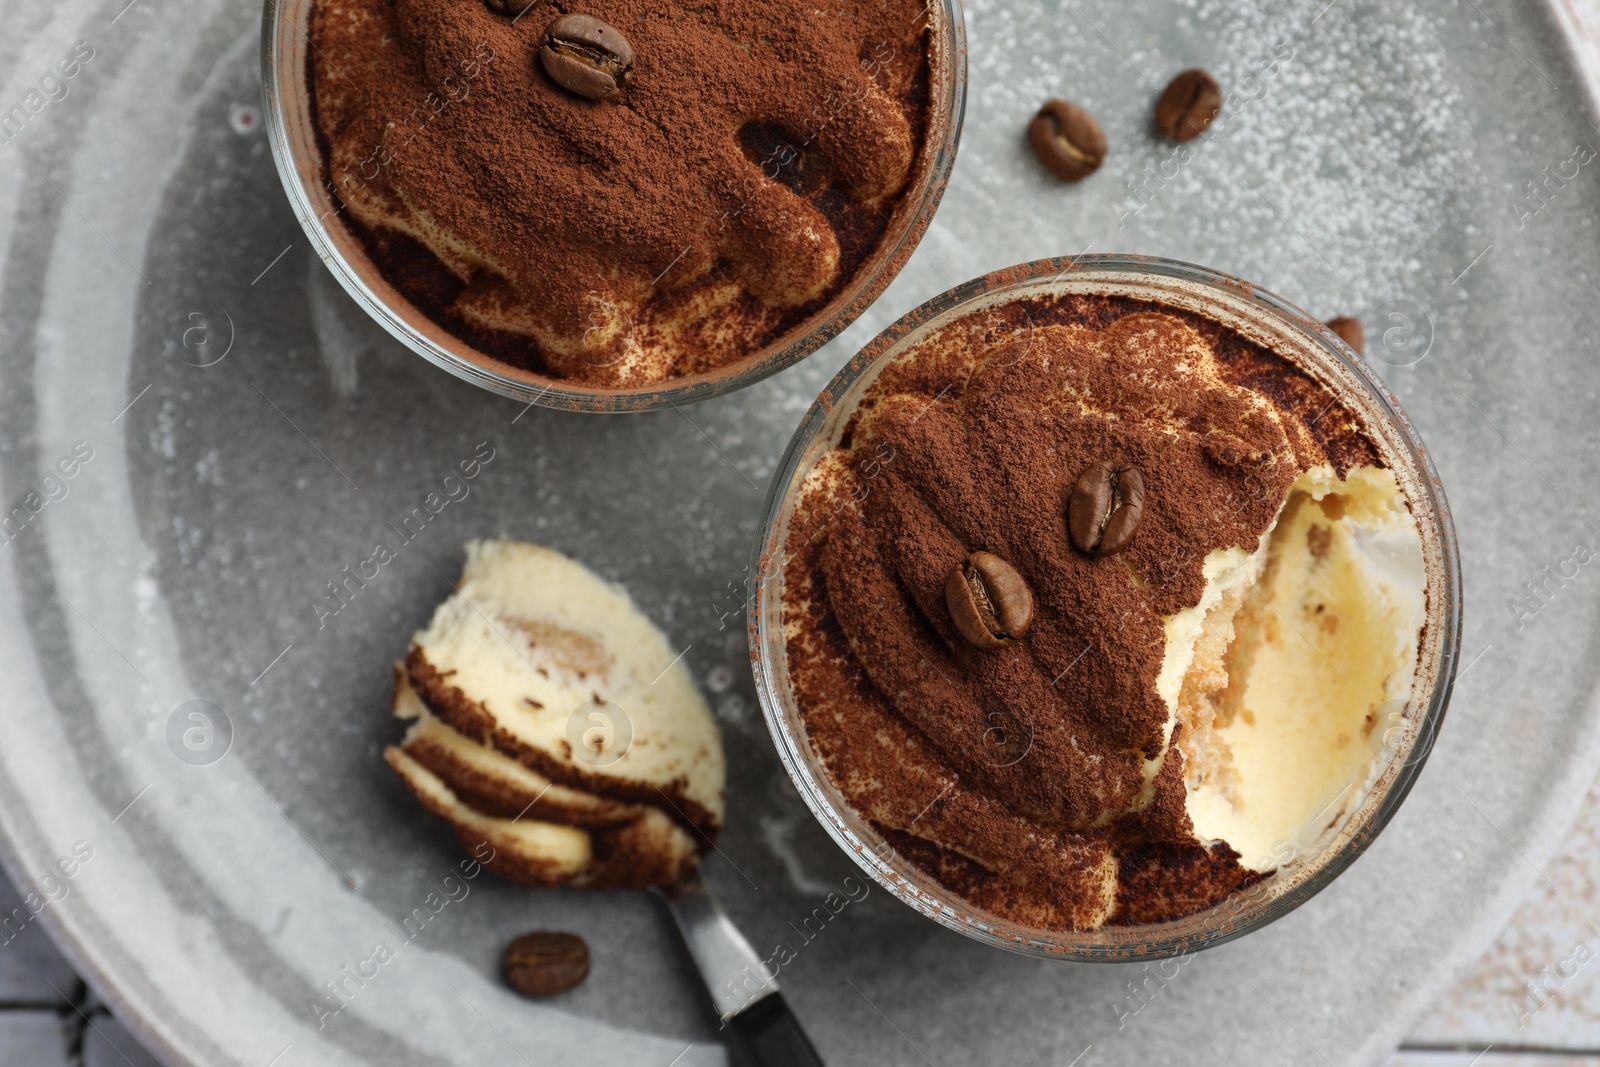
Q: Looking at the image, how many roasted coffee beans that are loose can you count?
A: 4